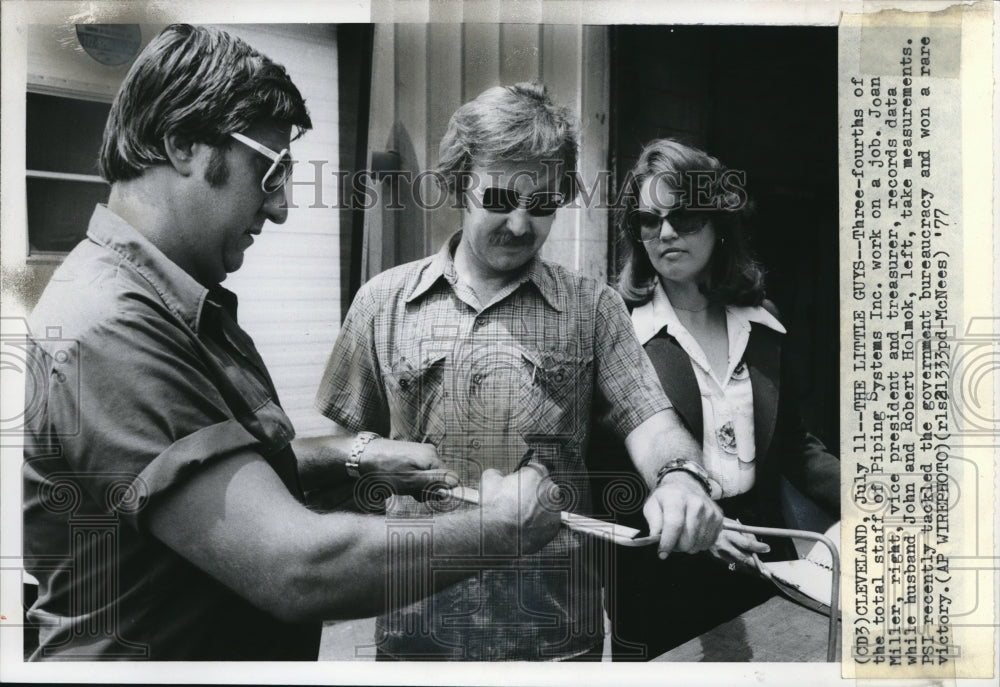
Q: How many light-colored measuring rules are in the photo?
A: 1